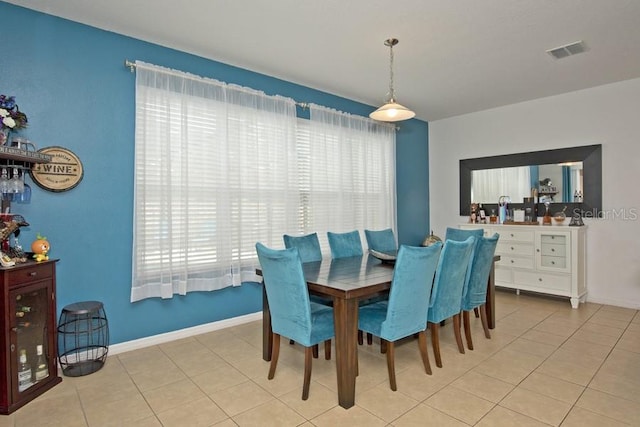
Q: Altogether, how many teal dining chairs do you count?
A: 8